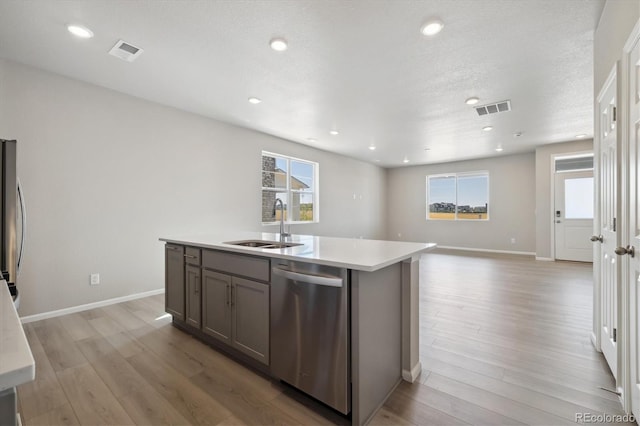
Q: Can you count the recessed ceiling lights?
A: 11